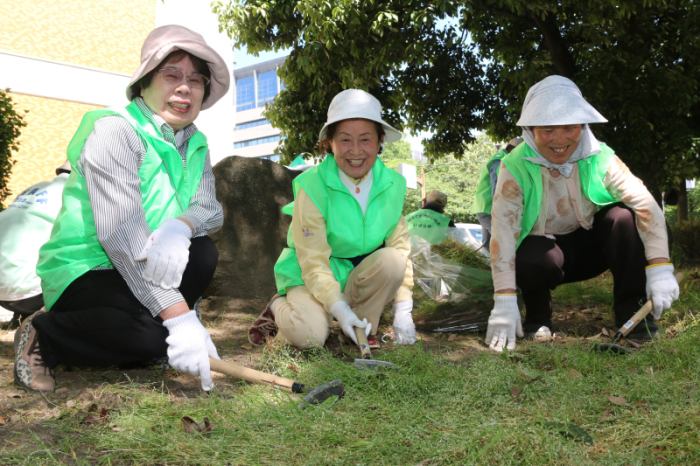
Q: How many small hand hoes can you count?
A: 3